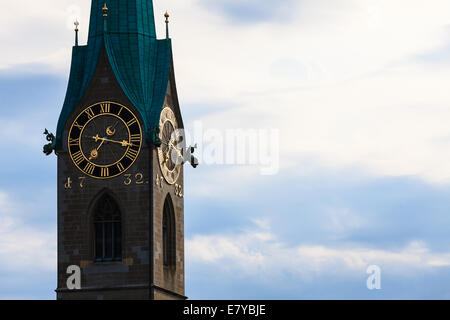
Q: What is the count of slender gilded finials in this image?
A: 3